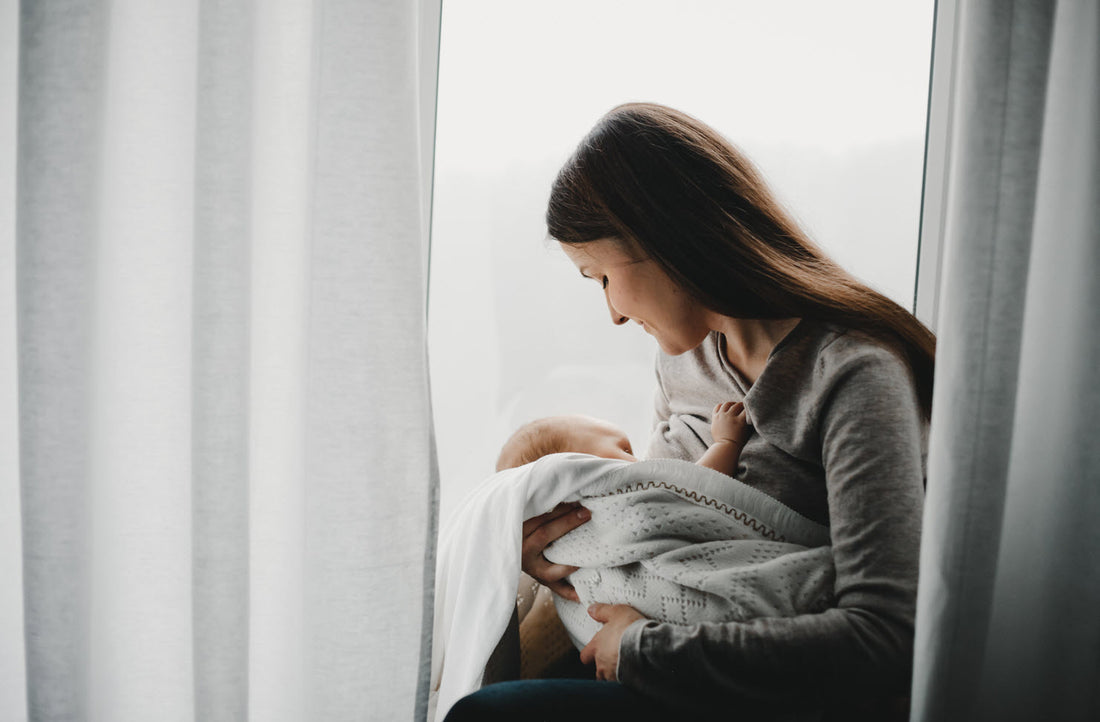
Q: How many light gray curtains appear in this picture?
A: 2